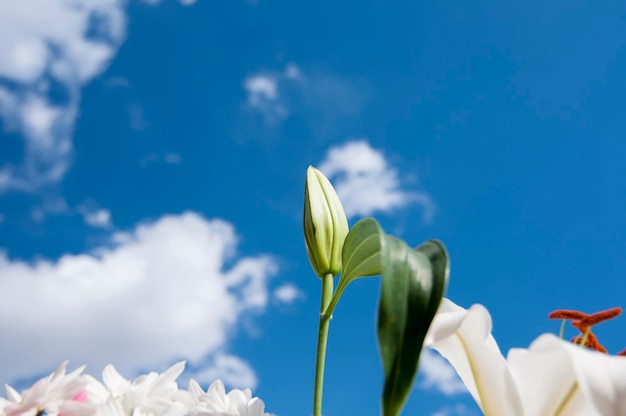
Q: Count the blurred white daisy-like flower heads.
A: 3